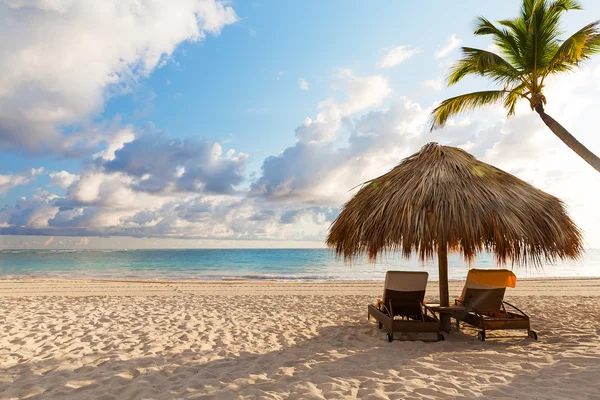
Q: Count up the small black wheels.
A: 4